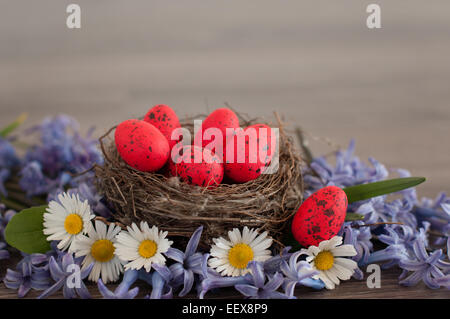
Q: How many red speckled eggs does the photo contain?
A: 6